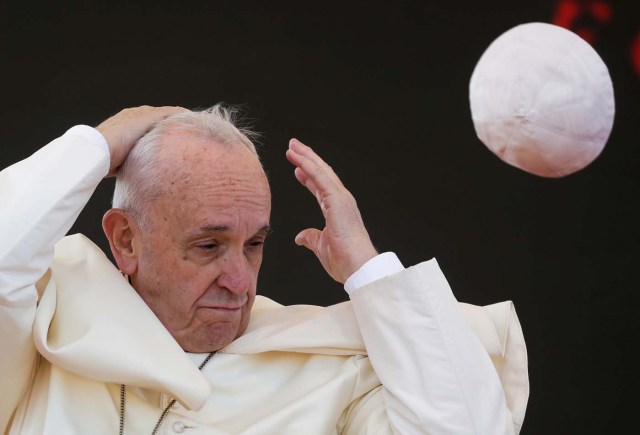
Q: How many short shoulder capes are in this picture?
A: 1